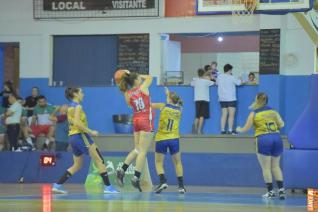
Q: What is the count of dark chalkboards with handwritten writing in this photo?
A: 2